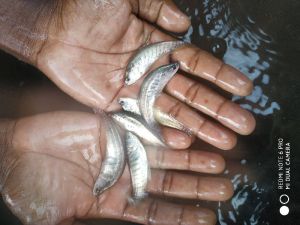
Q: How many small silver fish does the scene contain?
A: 6